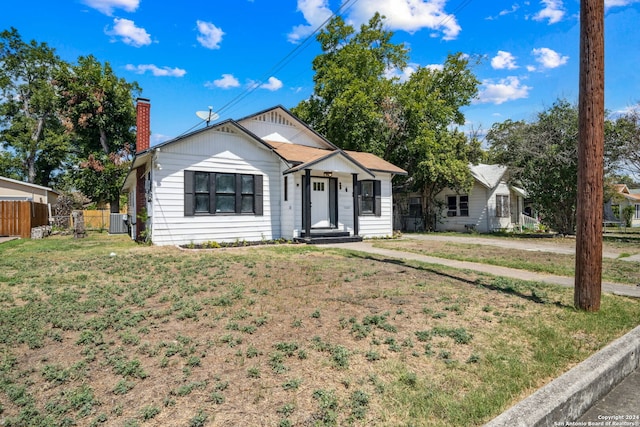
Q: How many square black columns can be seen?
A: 2